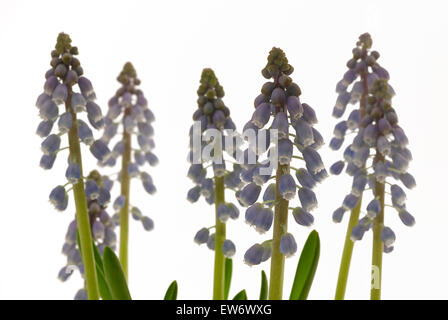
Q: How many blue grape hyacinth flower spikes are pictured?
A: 7